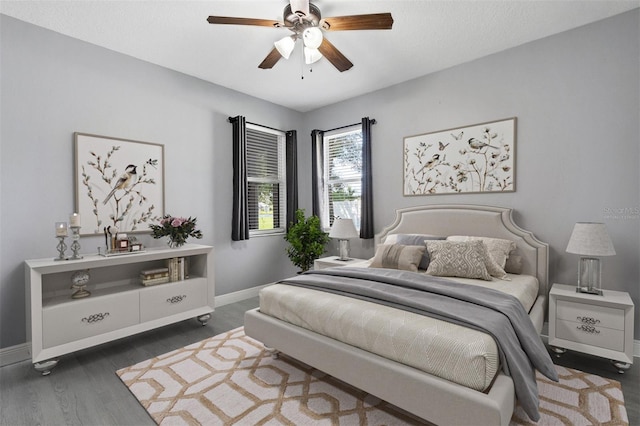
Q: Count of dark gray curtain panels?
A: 4